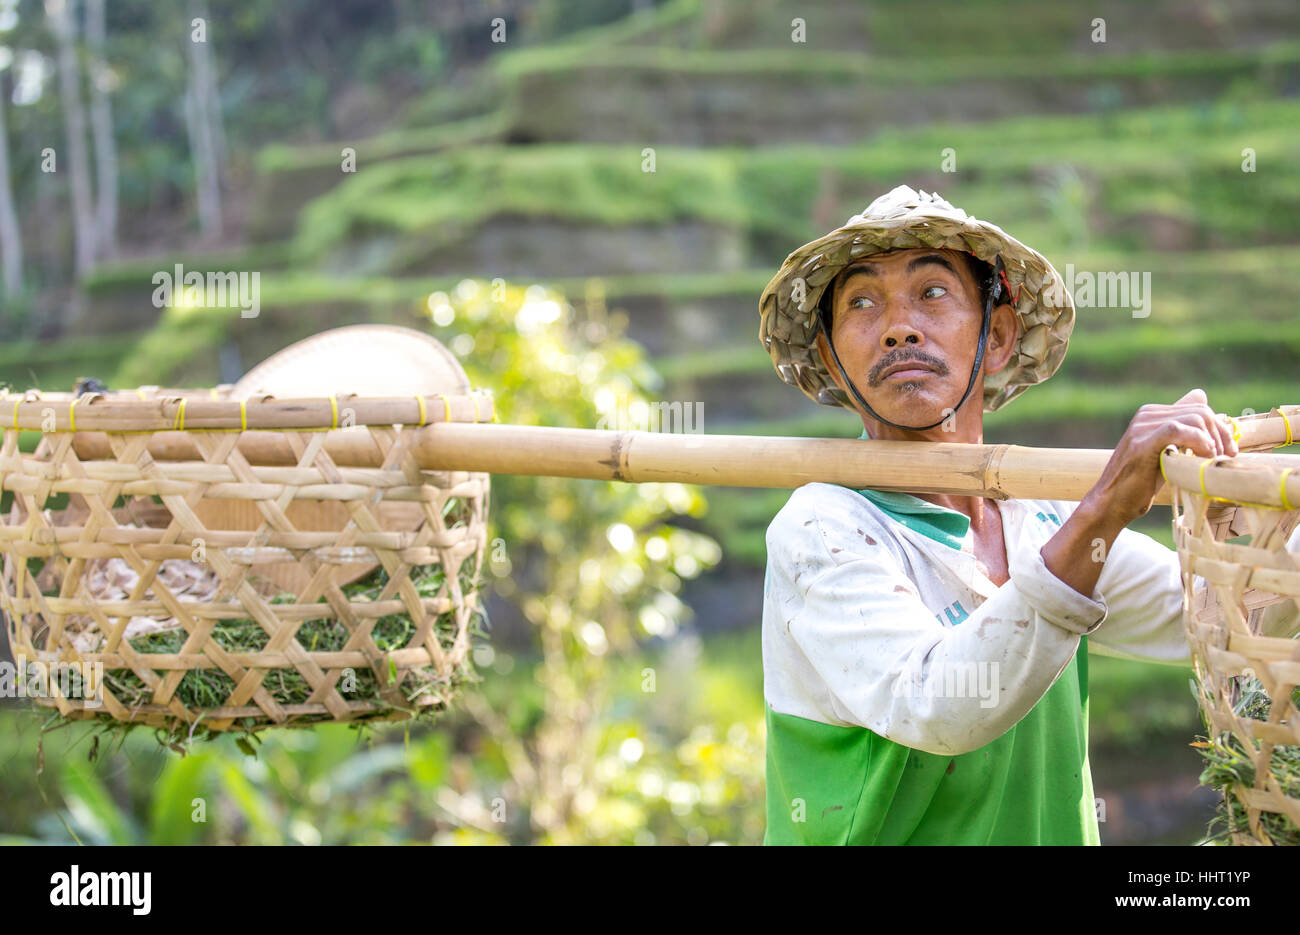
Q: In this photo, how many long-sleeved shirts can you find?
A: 1